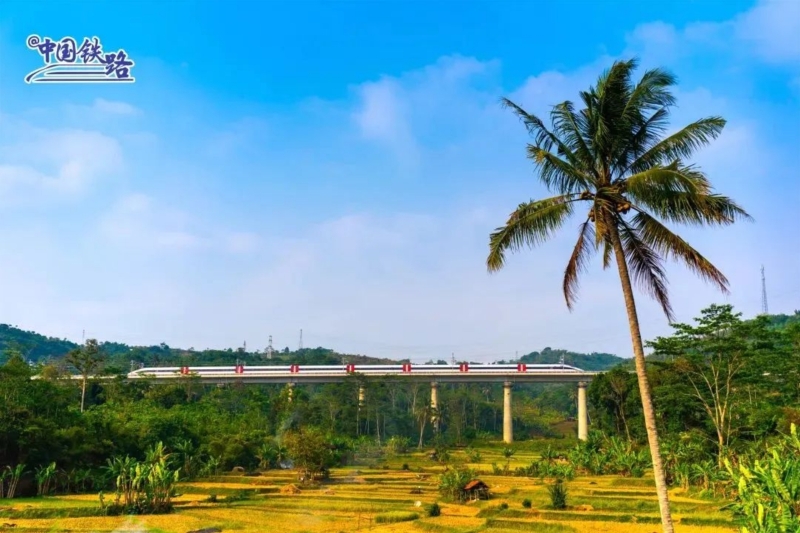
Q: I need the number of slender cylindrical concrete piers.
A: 5